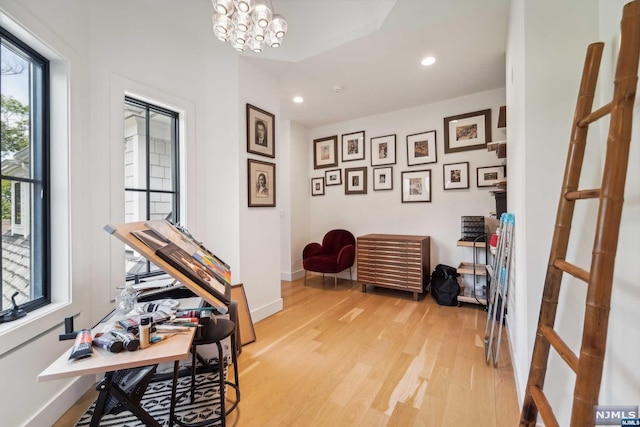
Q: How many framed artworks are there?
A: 14